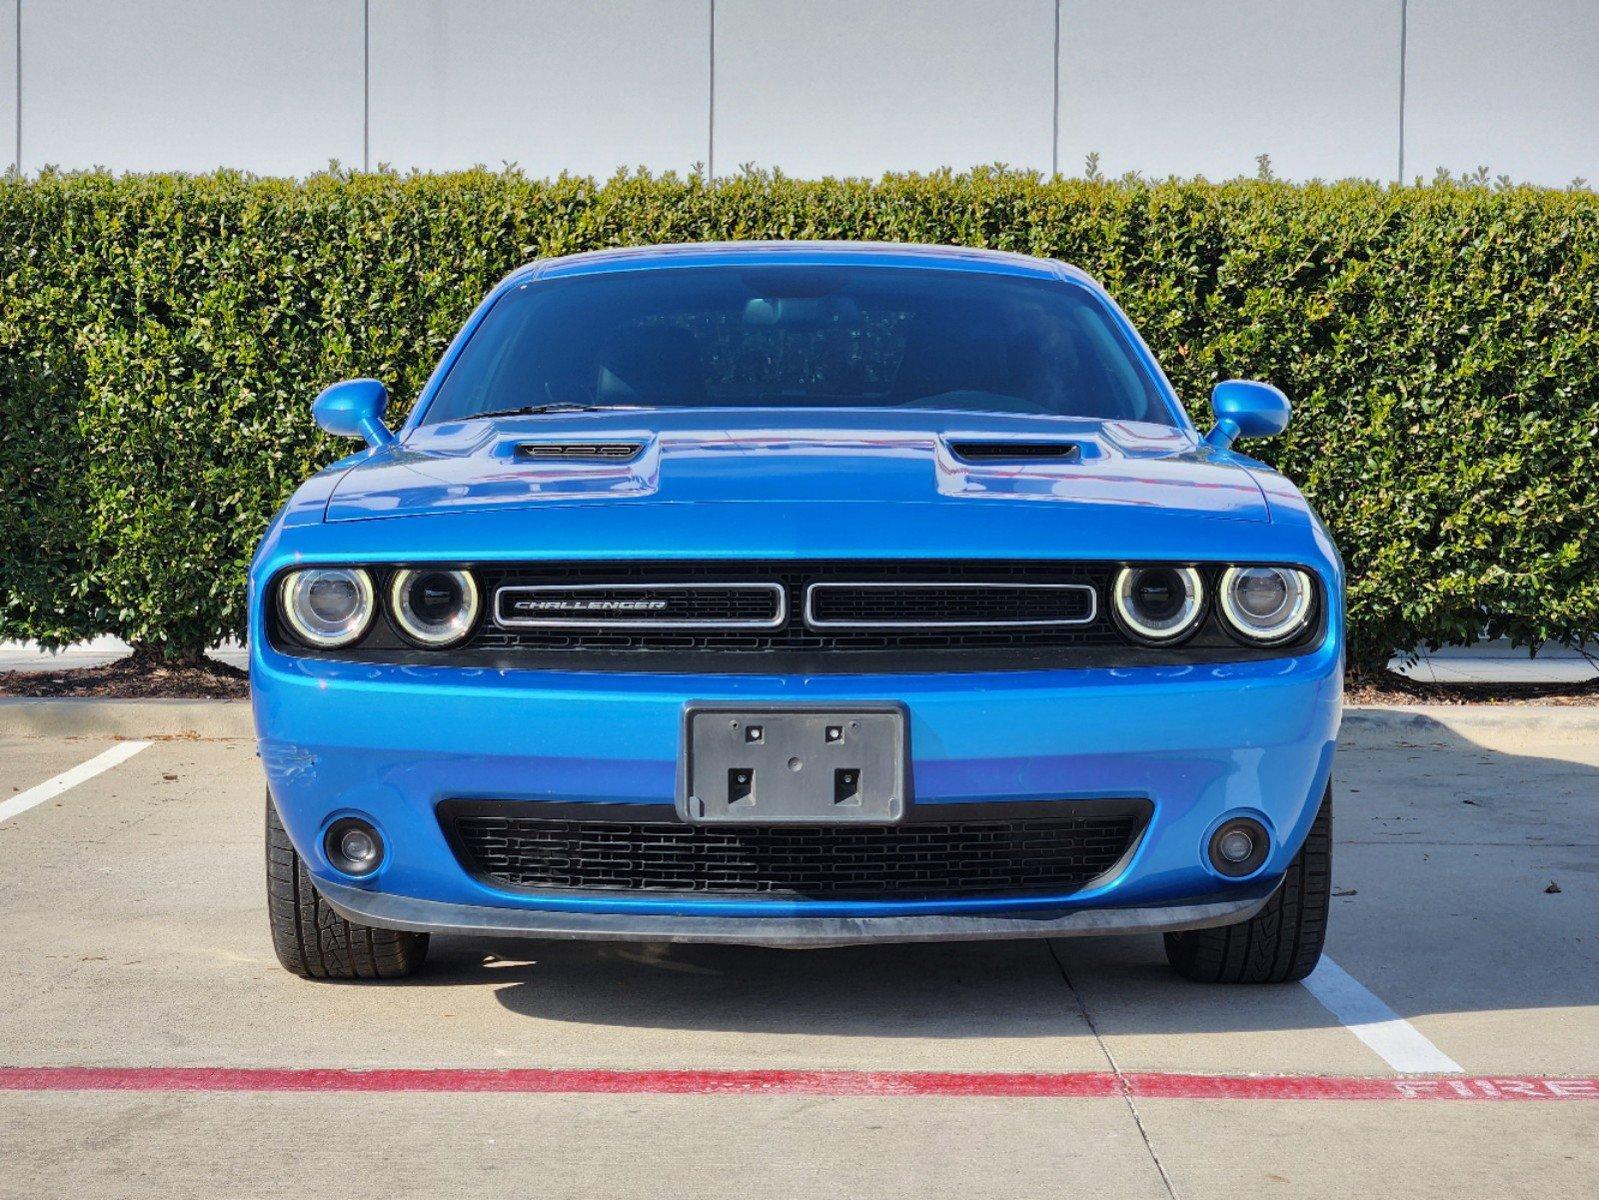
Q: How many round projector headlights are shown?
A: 4